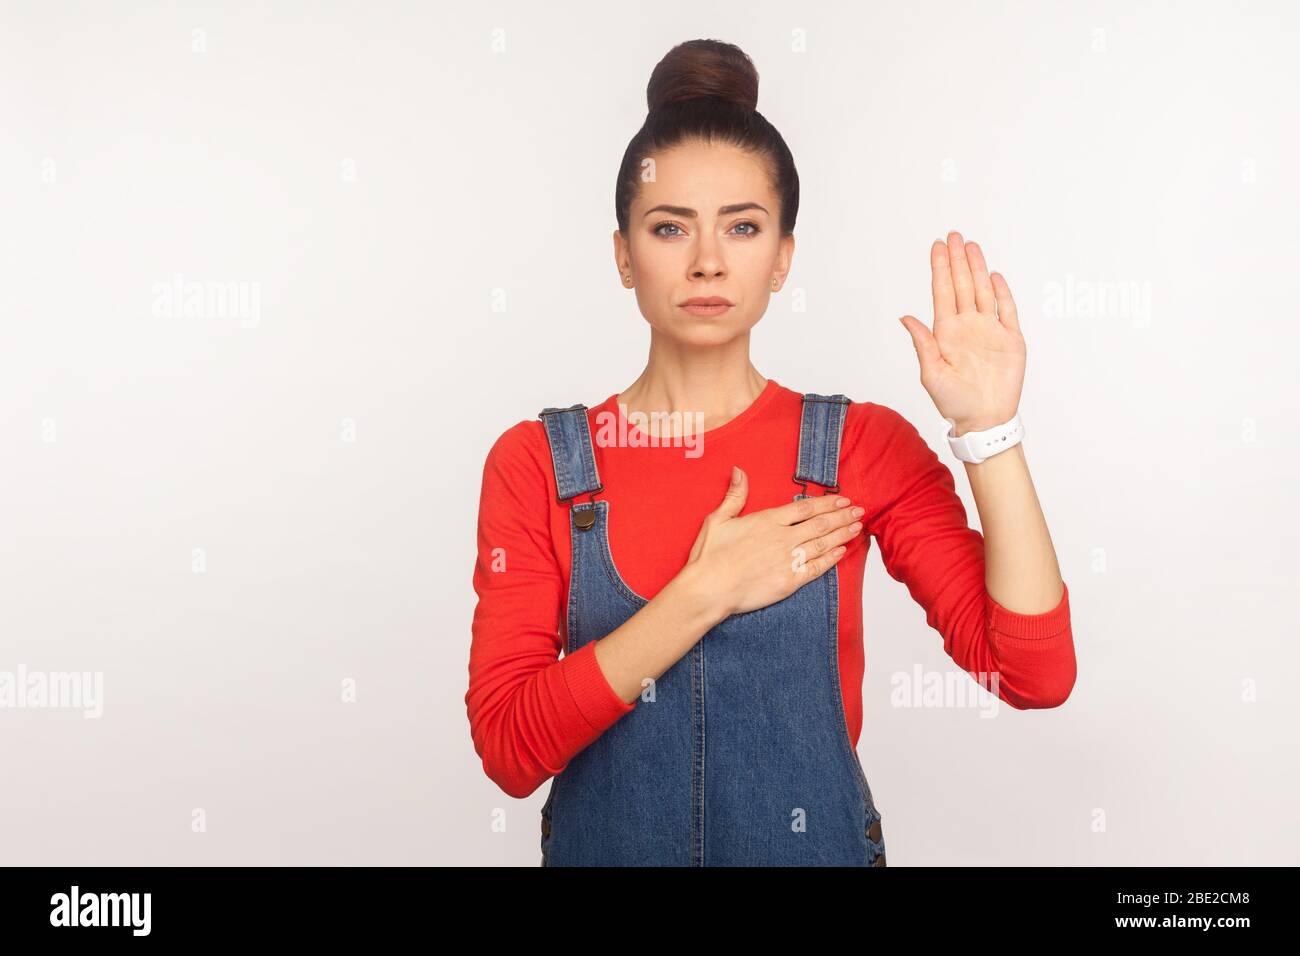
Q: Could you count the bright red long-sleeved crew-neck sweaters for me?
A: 1